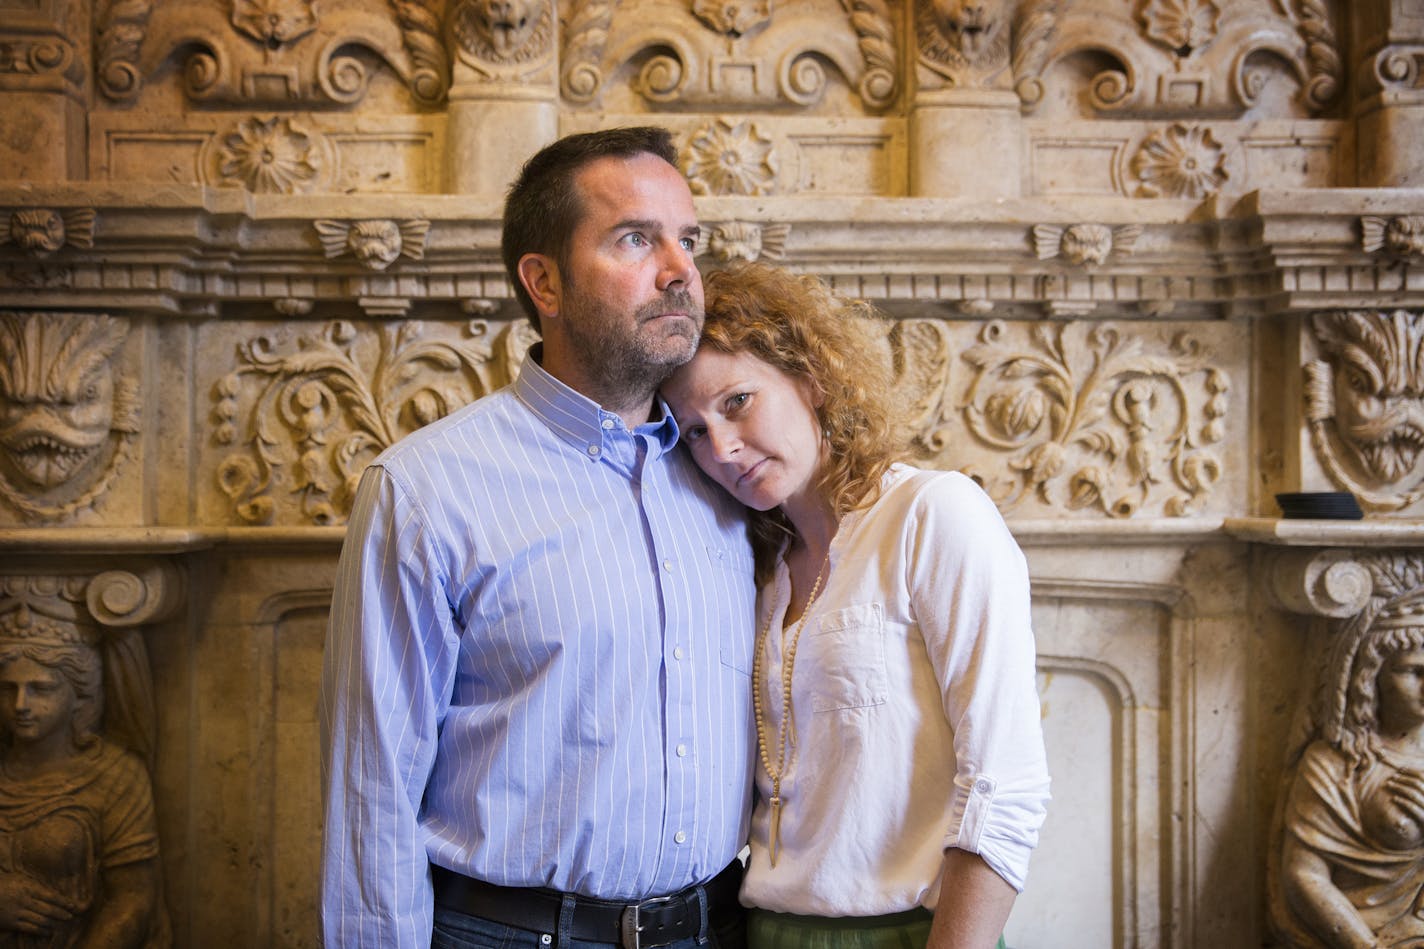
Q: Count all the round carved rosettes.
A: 3